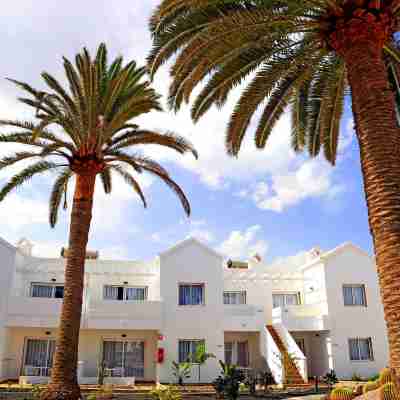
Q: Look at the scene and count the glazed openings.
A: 12